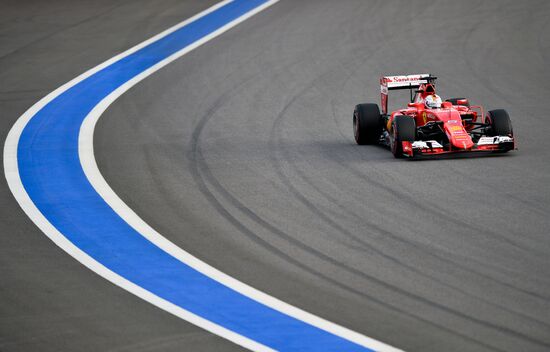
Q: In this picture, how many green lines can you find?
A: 0